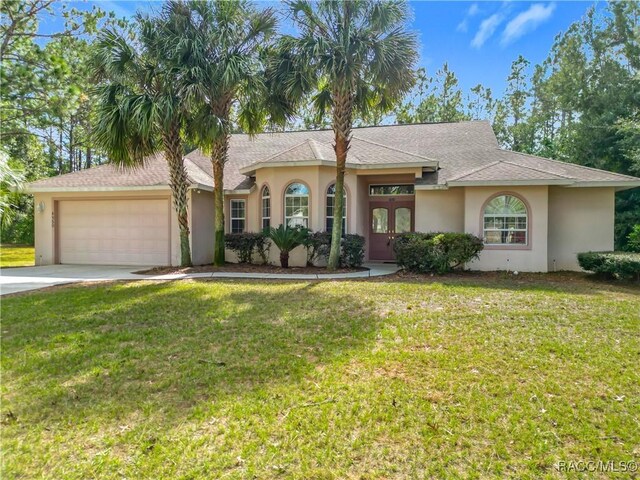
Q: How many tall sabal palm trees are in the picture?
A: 3